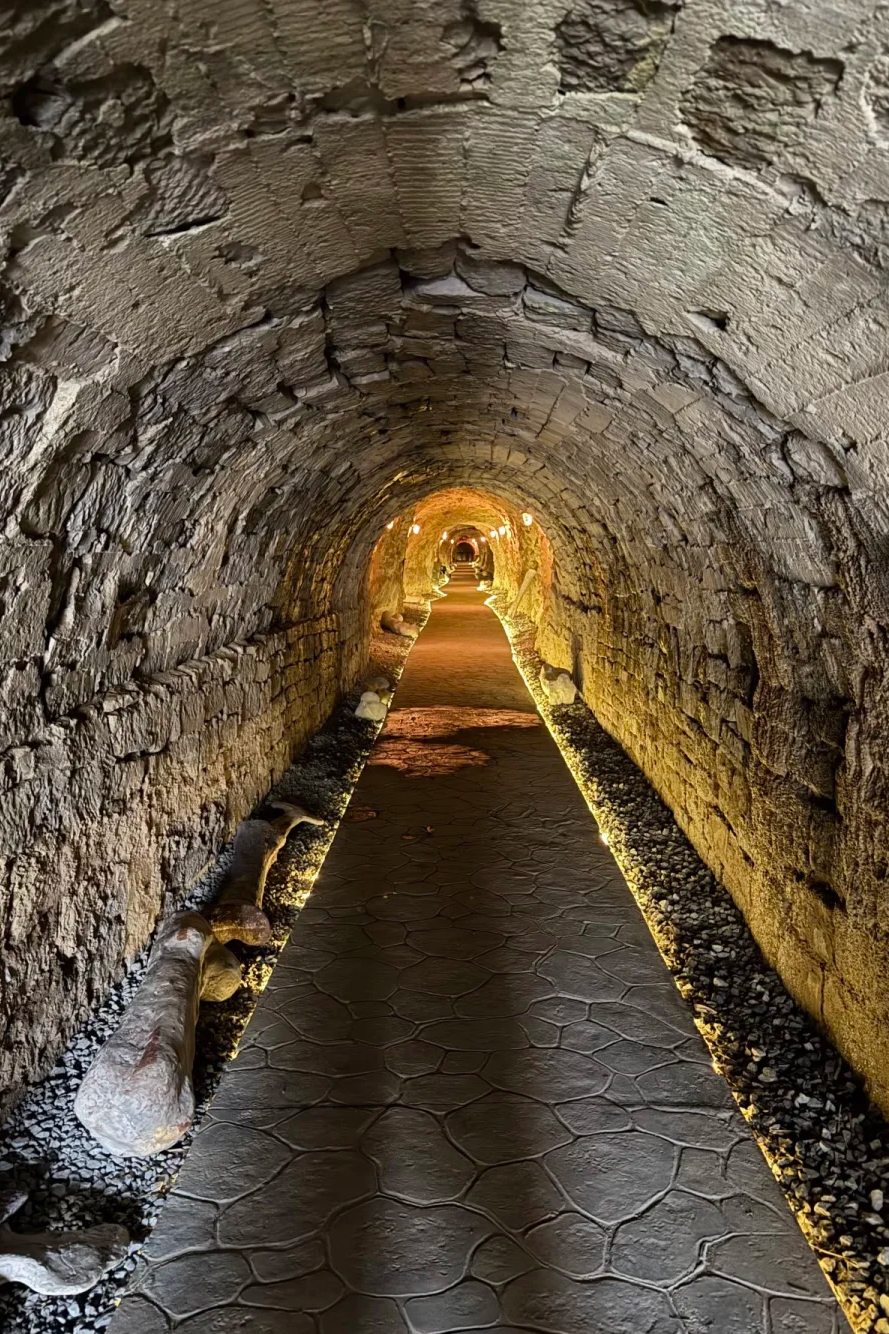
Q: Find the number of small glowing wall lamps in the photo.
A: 9